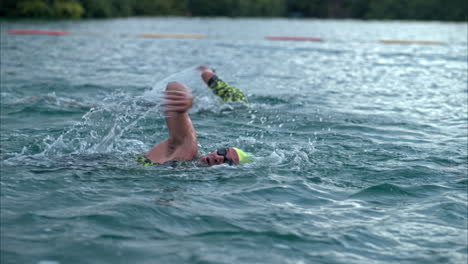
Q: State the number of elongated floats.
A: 4